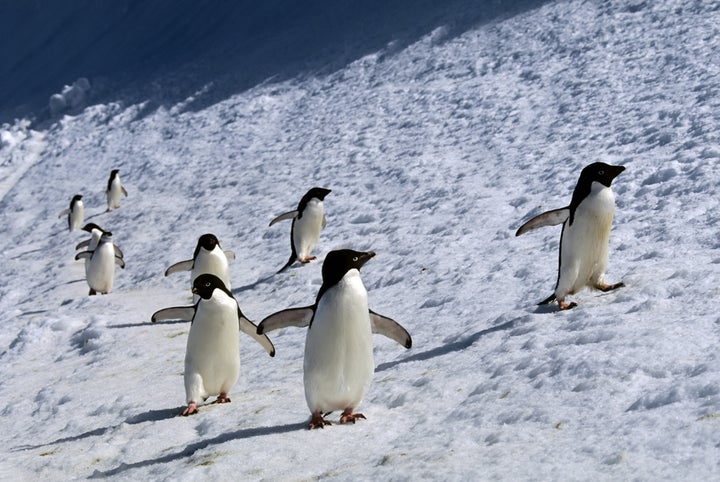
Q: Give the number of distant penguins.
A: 4